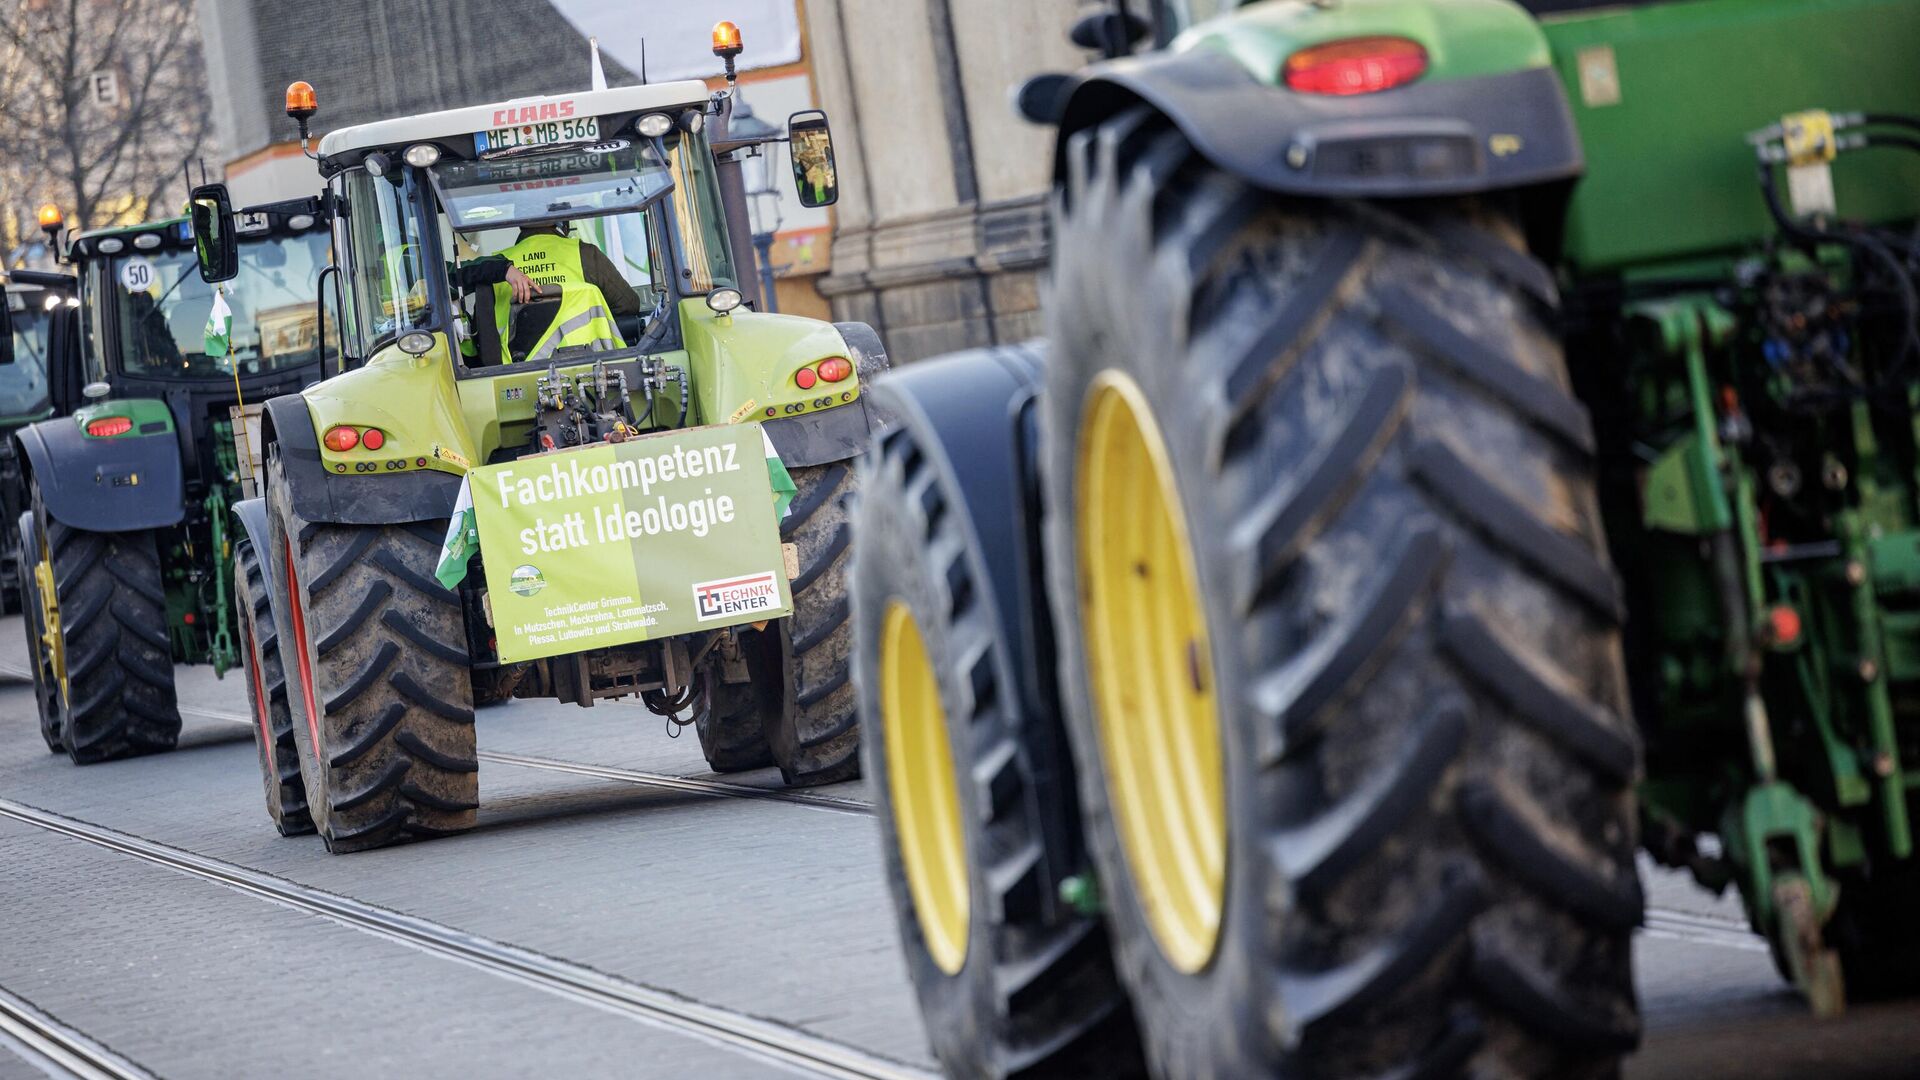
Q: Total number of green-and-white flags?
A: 3